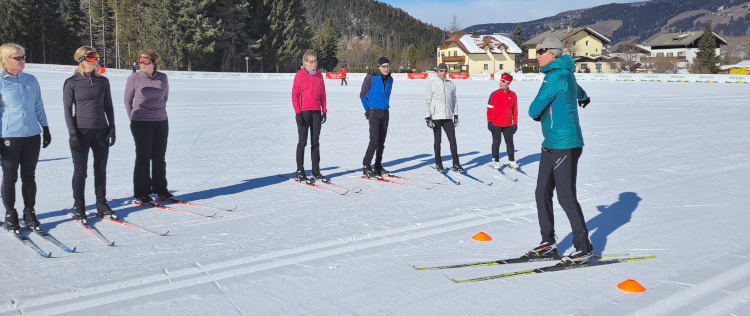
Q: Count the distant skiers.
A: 1